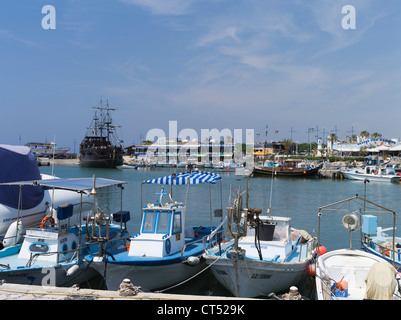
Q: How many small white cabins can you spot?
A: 3